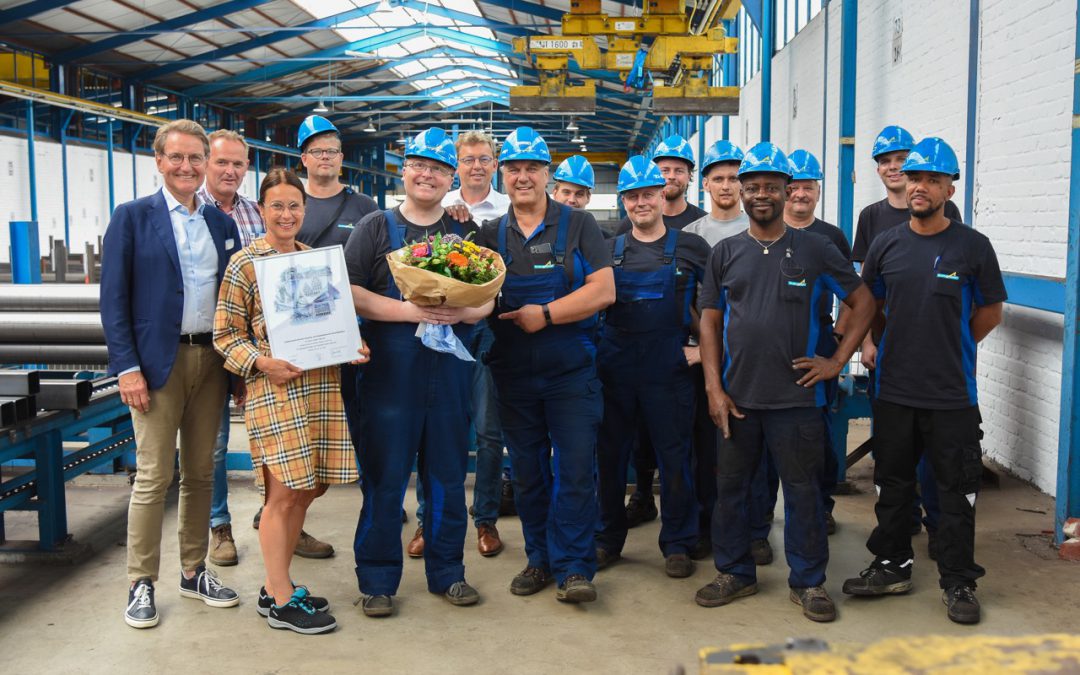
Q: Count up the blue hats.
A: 11